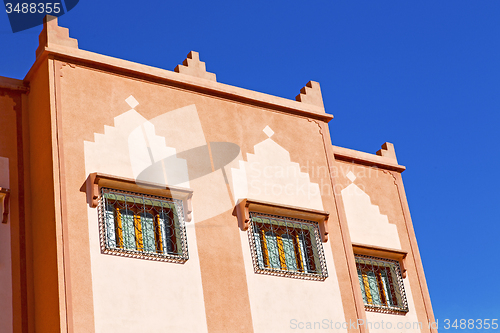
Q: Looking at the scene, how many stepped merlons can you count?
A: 4